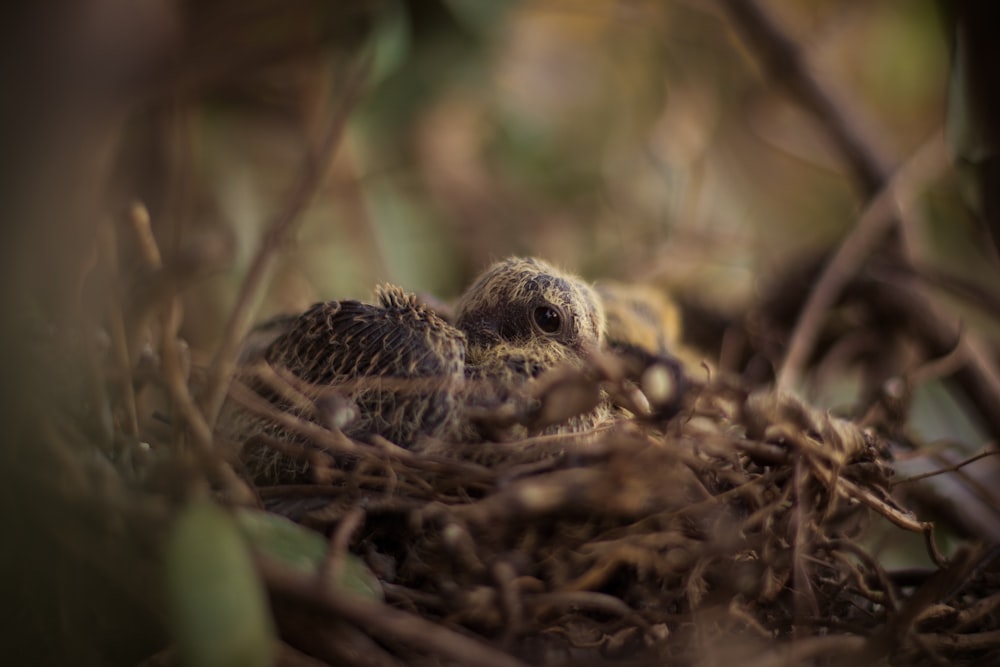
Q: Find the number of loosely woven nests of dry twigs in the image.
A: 1